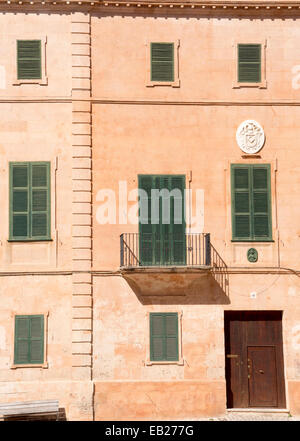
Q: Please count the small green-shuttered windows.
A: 5